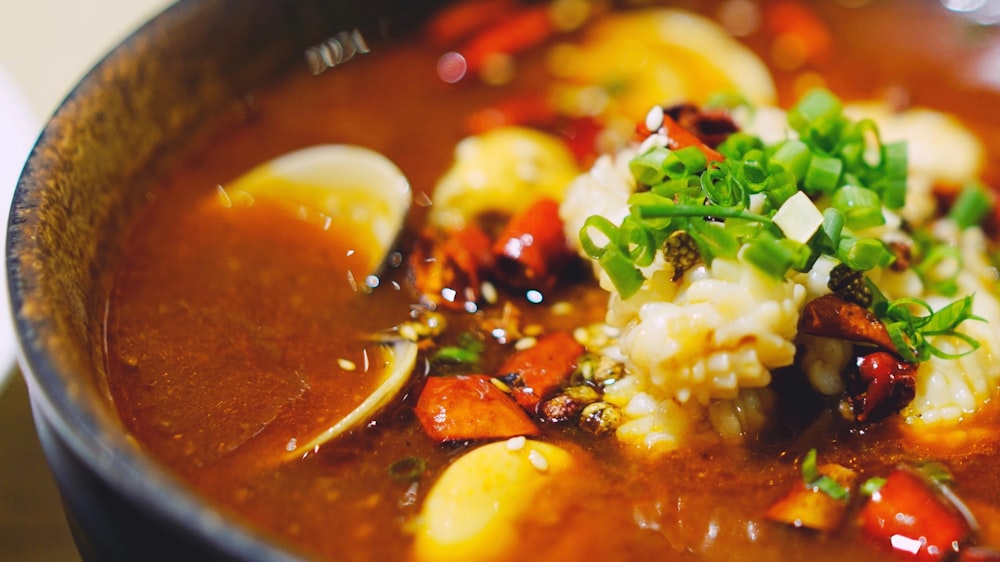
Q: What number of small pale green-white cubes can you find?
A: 1